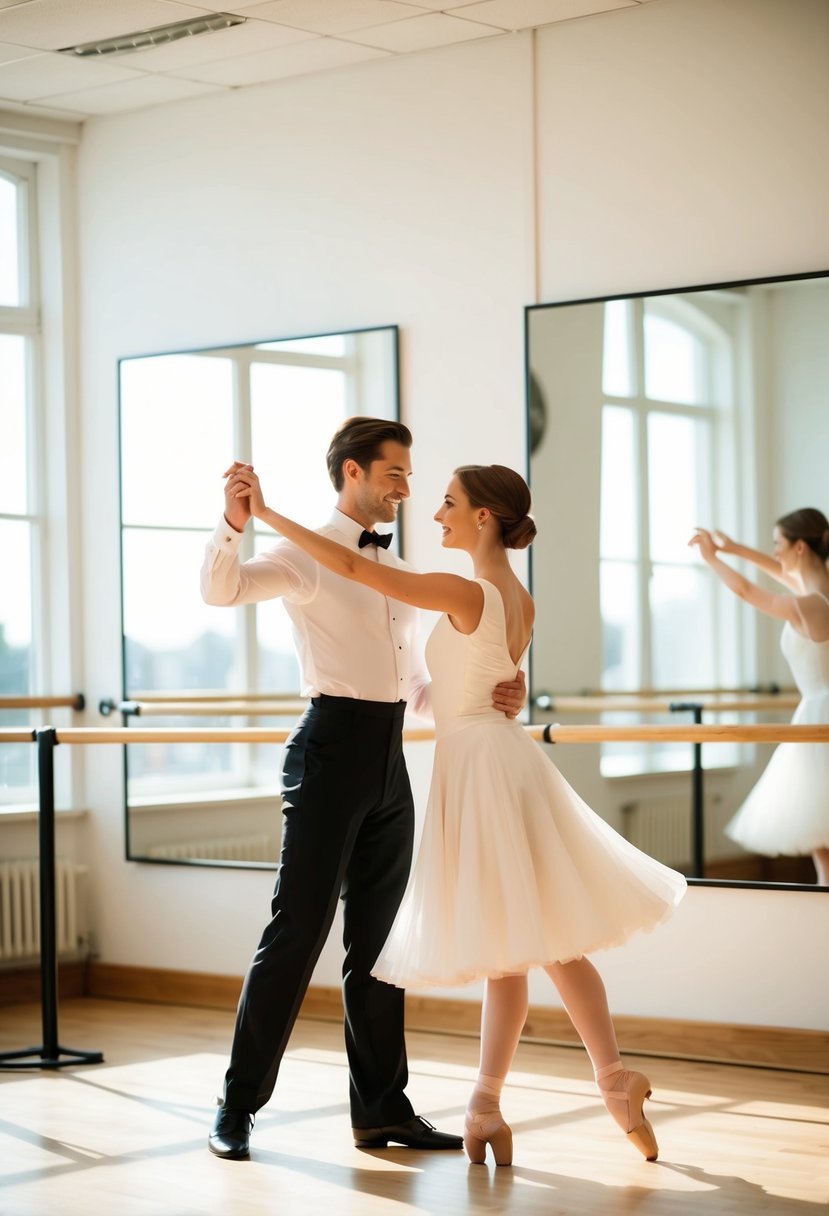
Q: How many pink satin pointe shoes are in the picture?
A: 2